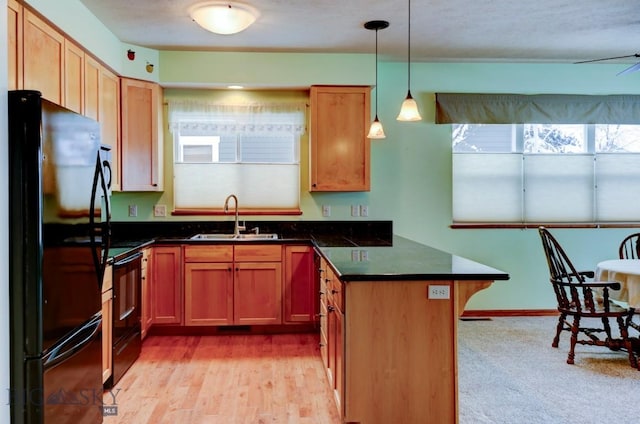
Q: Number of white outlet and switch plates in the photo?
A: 6